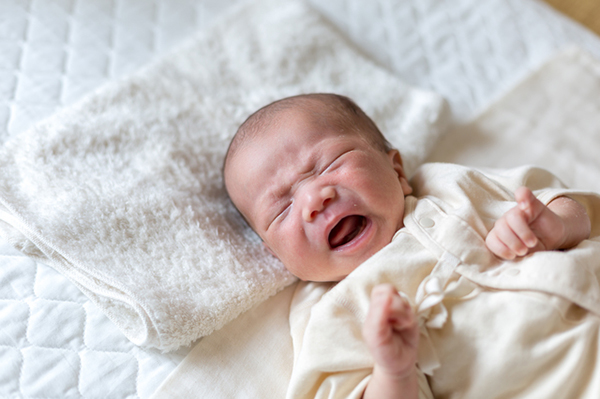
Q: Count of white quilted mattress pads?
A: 1